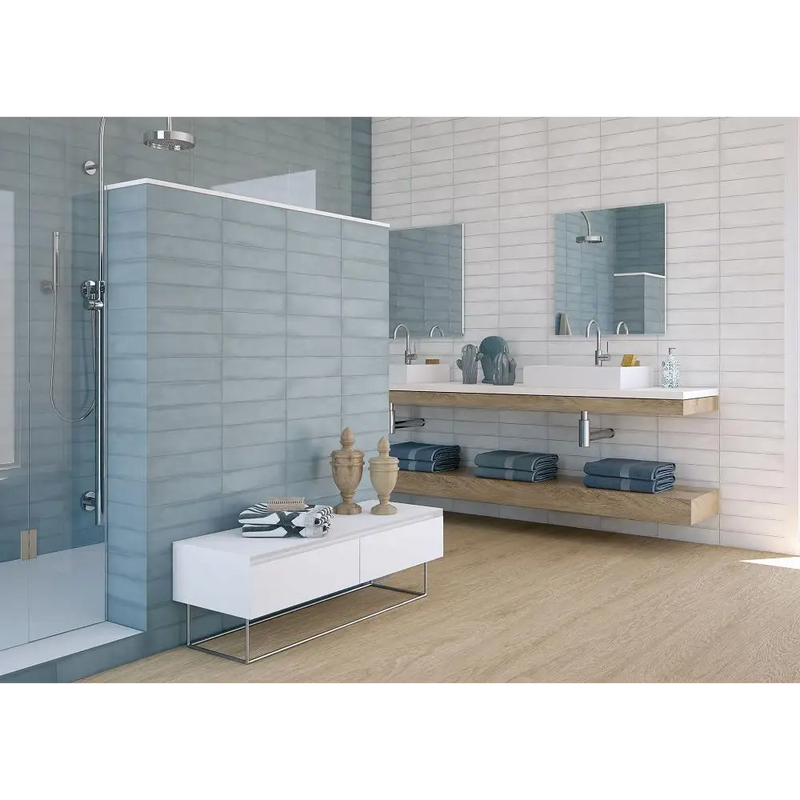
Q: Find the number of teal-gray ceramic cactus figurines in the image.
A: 3